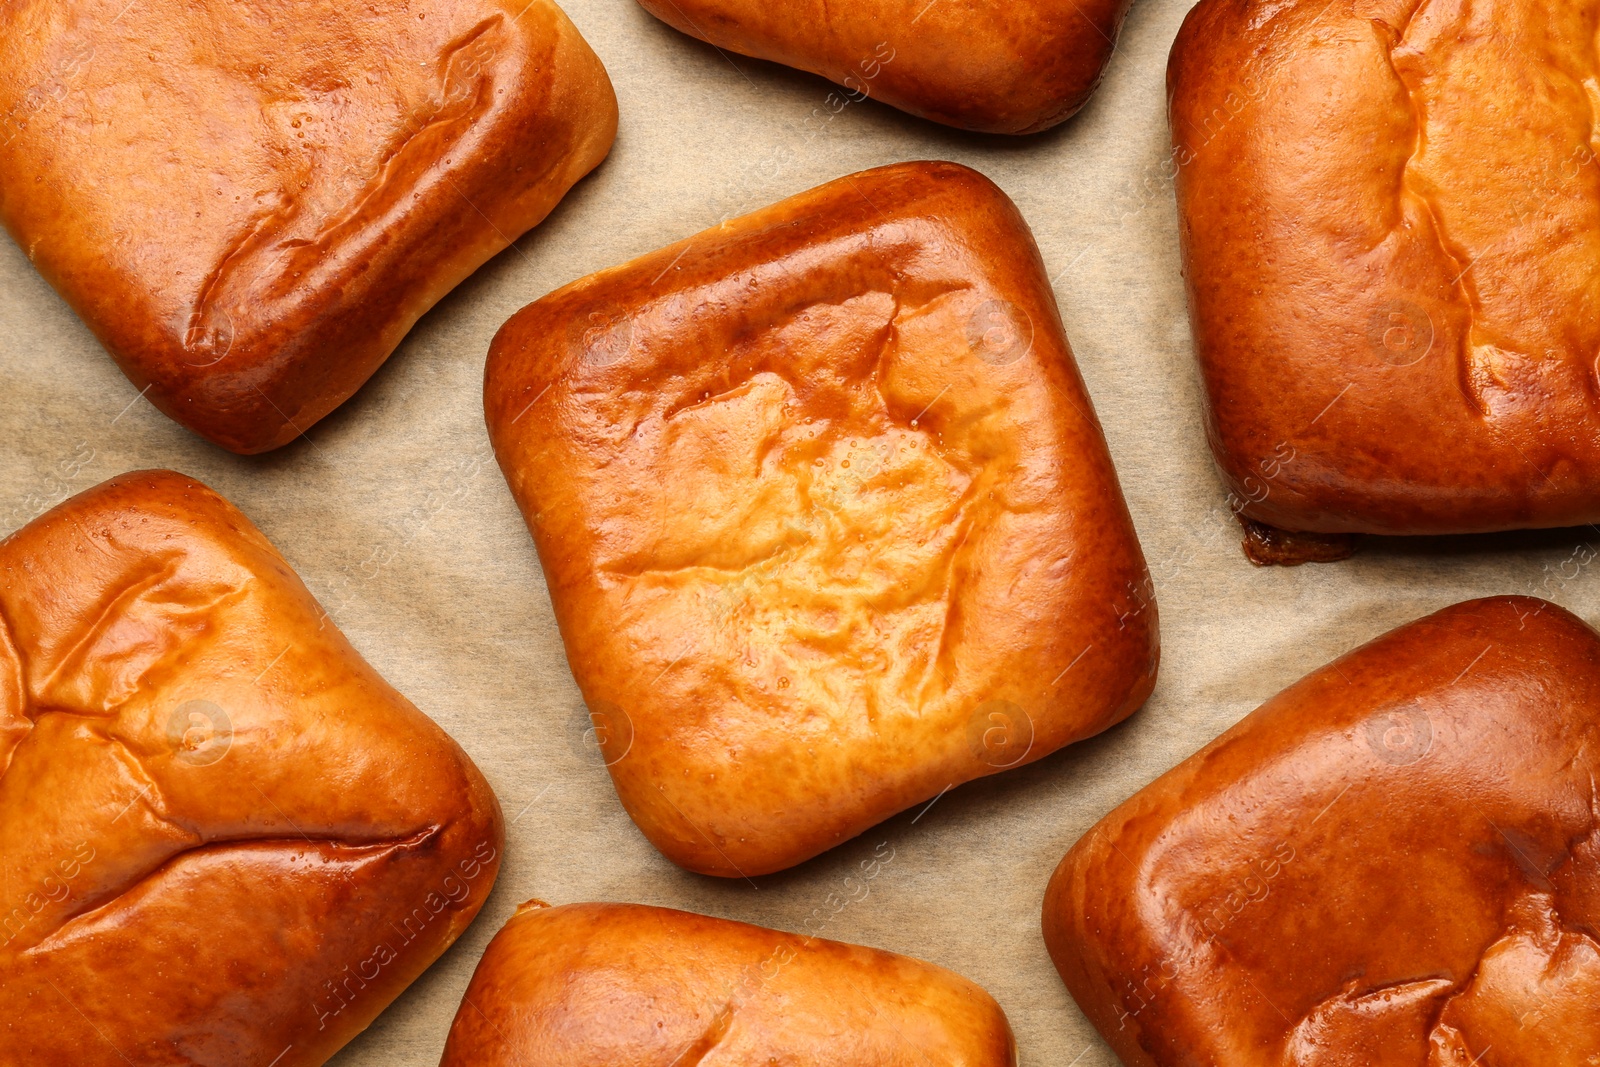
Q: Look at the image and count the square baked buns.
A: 7